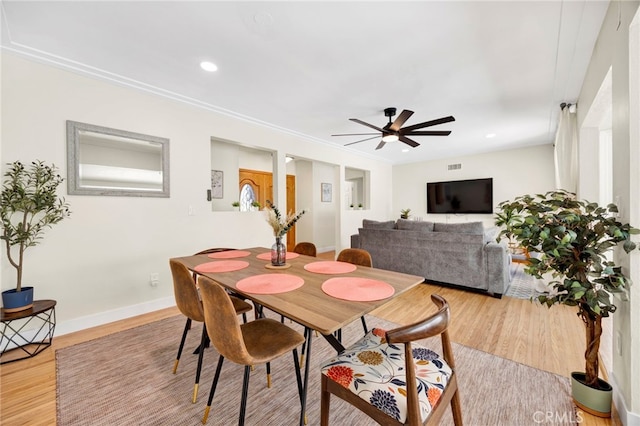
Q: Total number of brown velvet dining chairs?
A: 4